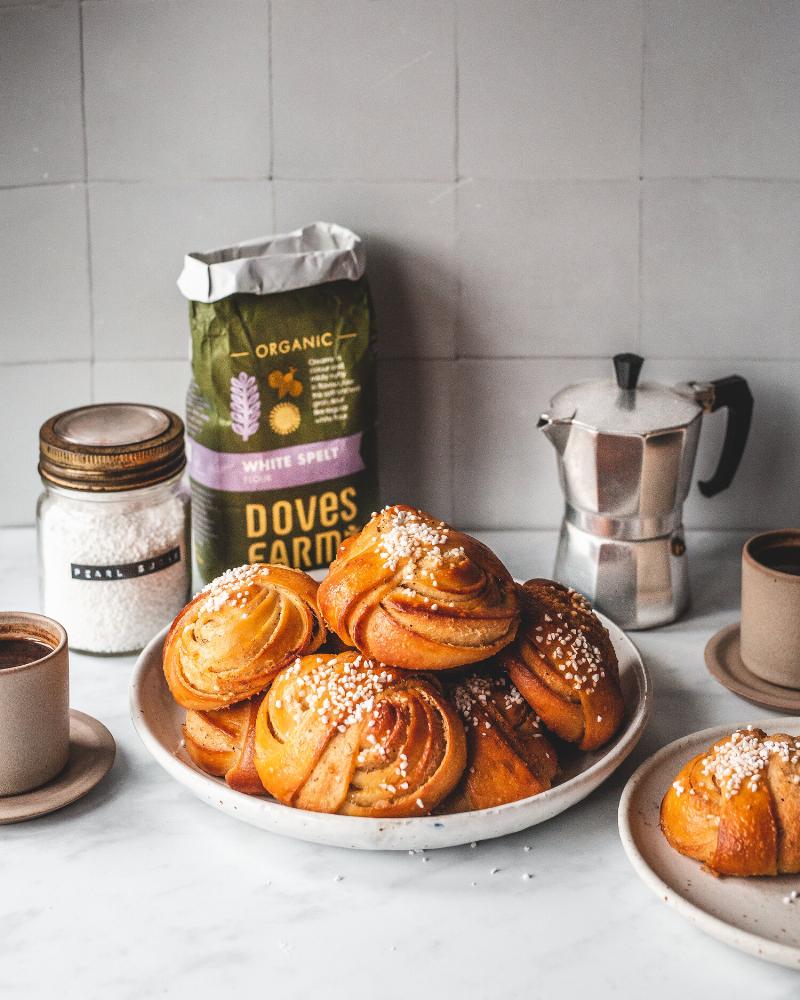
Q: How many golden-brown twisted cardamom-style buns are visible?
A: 7